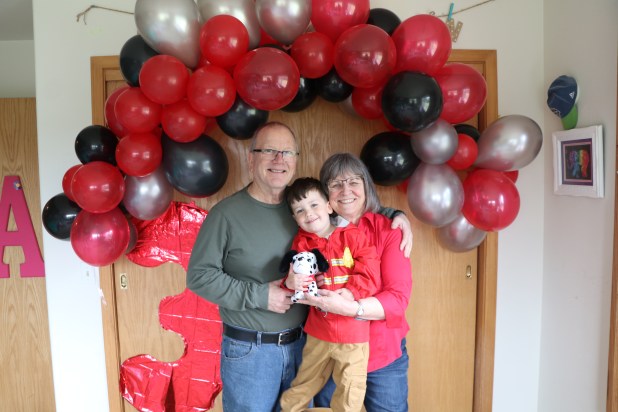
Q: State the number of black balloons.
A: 11